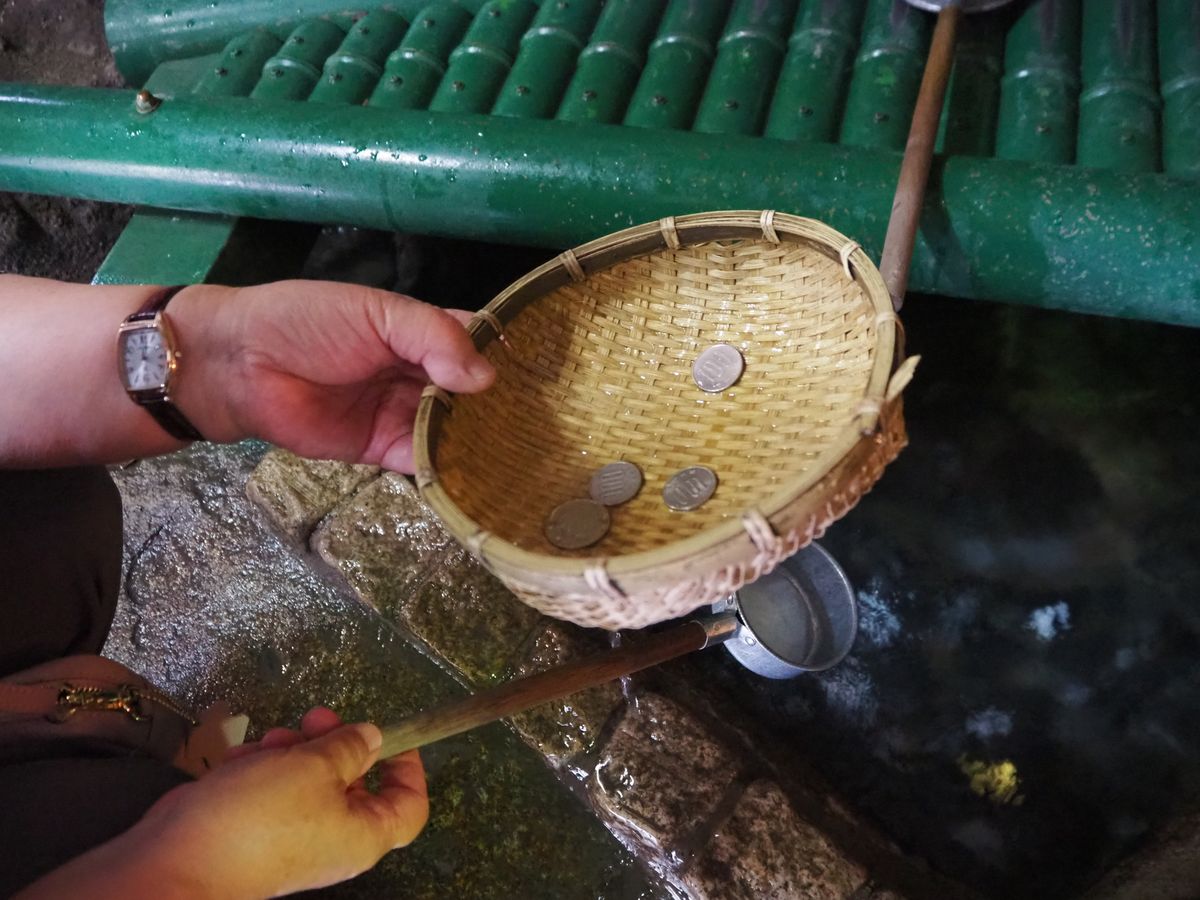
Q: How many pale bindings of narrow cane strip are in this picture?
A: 12